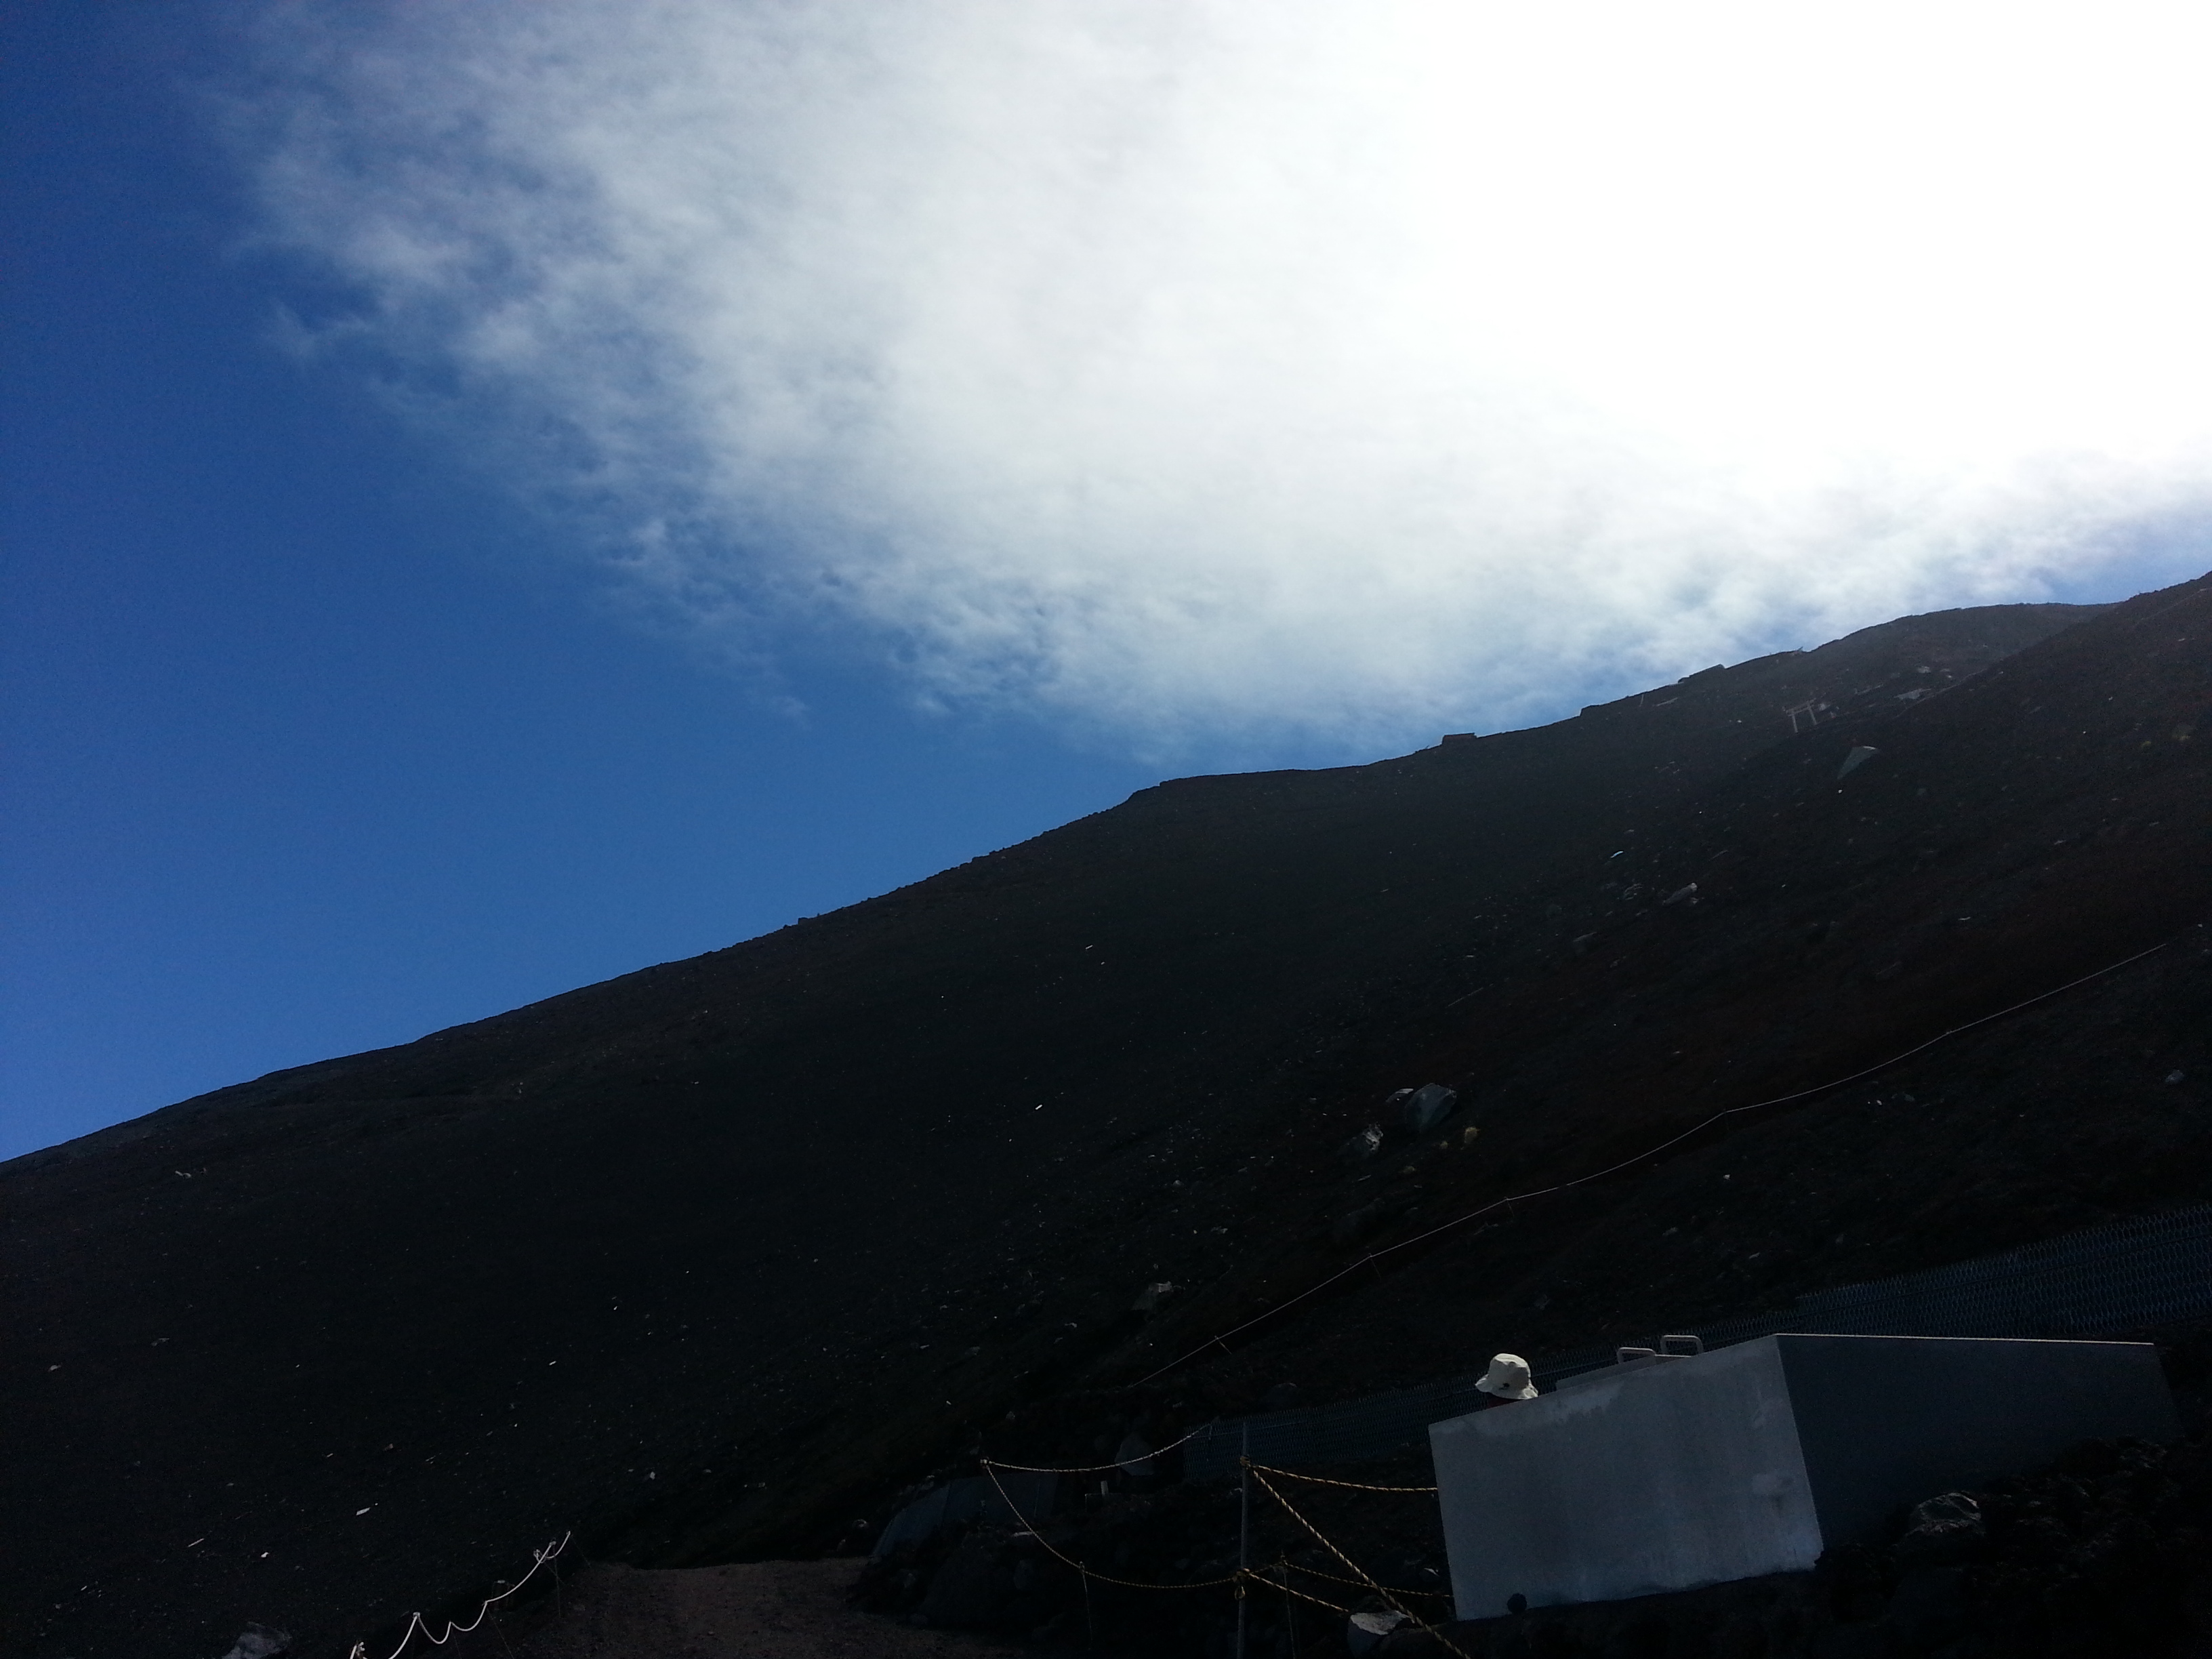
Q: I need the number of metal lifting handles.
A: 2